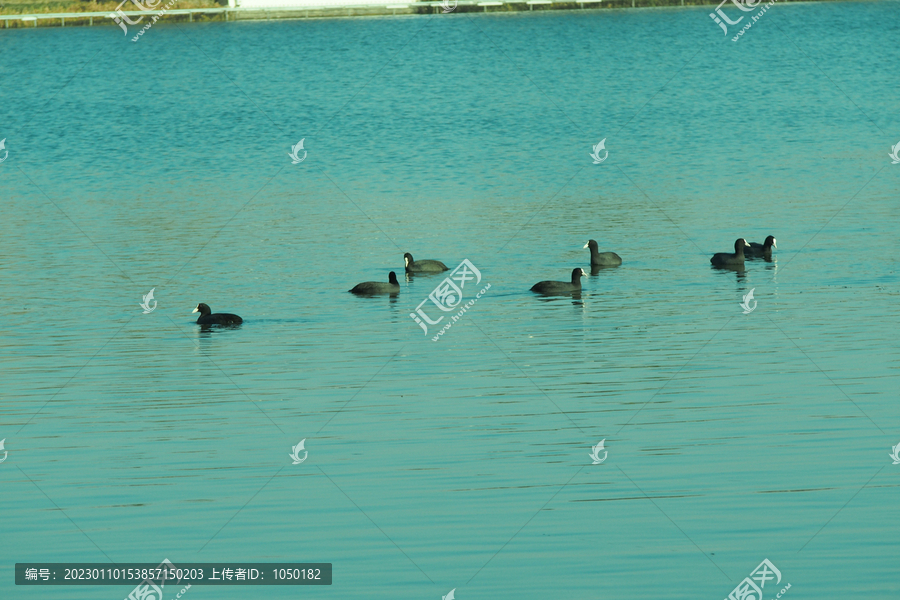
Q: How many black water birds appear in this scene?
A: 7